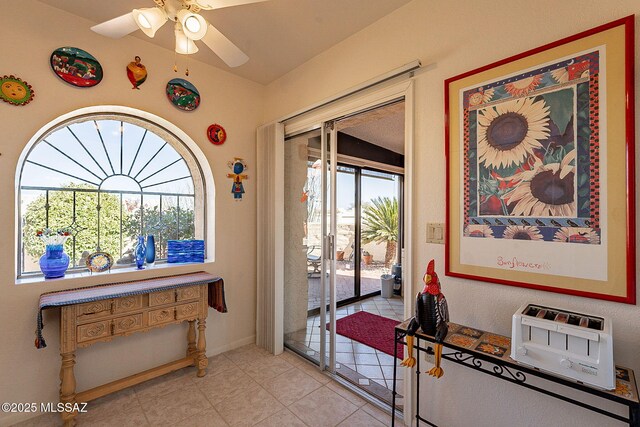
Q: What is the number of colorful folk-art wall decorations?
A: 6